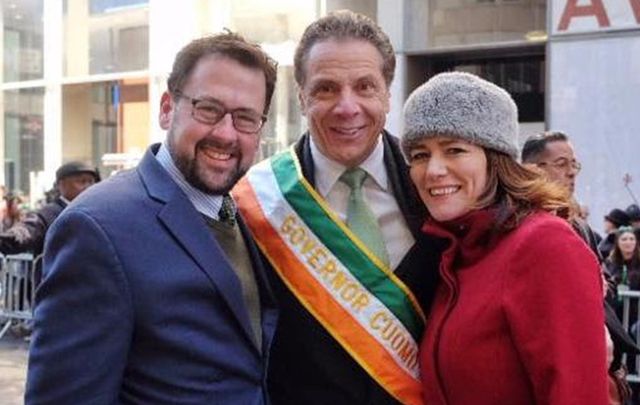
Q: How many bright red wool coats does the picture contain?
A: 1